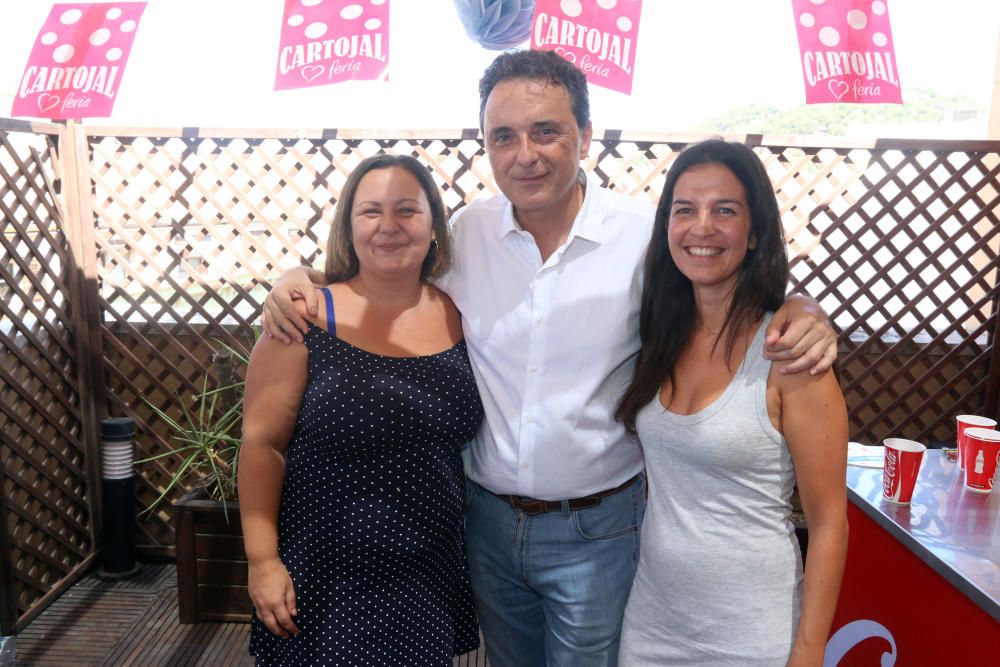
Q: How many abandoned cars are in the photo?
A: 0